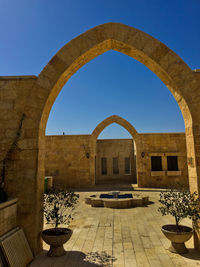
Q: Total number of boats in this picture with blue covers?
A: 0